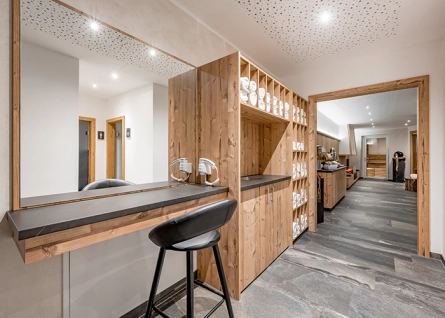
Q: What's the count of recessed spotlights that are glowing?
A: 12